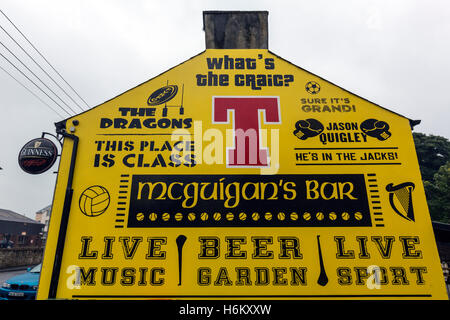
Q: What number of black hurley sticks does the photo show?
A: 2